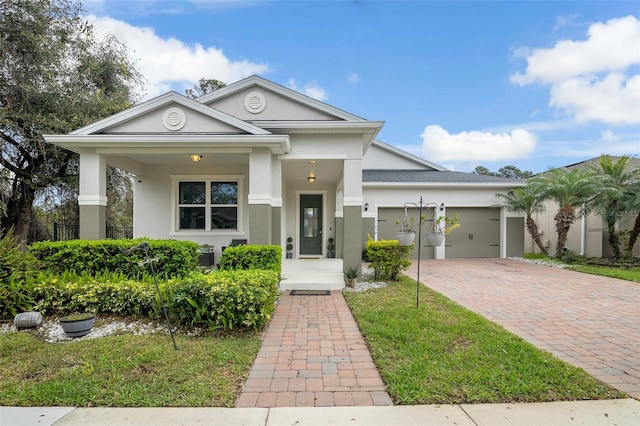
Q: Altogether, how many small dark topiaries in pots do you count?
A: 2